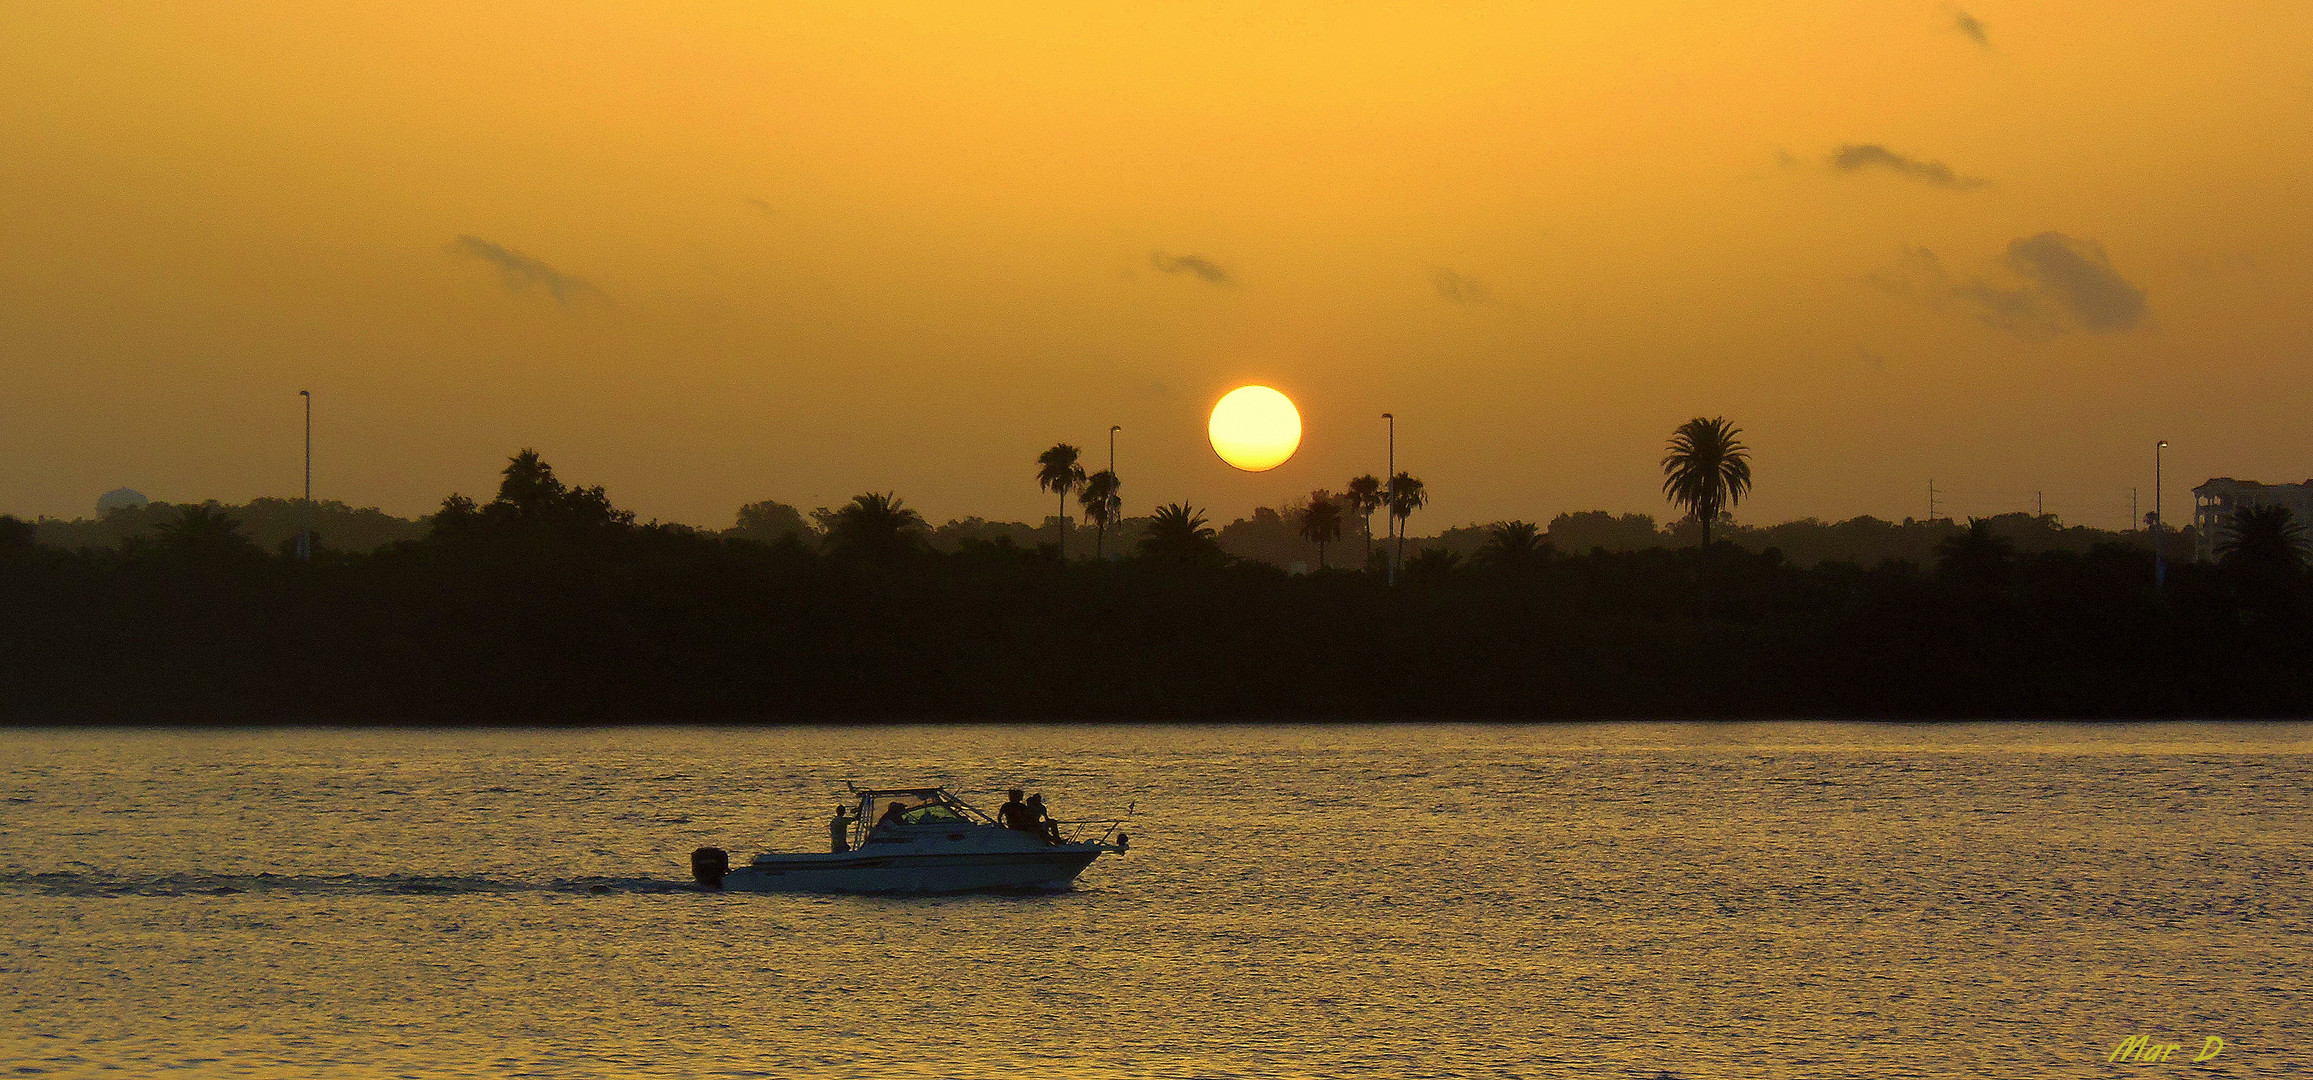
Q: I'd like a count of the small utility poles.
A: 3